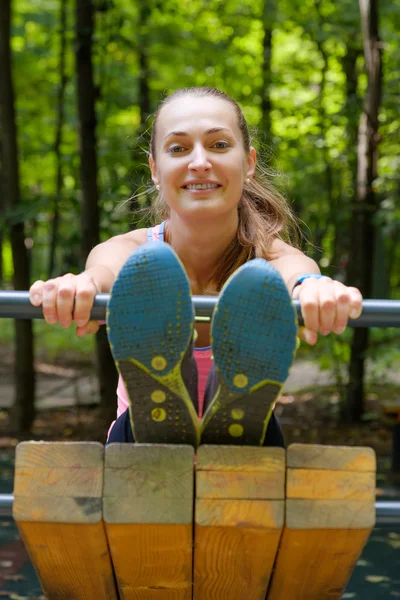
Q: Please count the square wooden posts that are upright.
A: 4